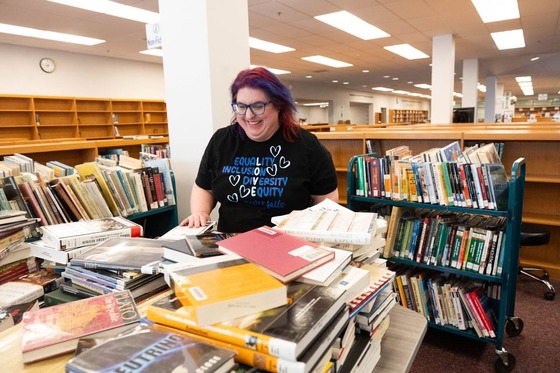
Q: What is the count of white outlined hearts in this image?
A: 6